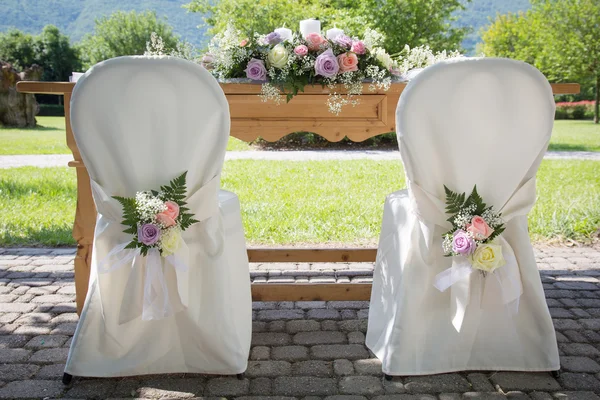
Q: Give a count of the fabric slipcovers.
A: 2